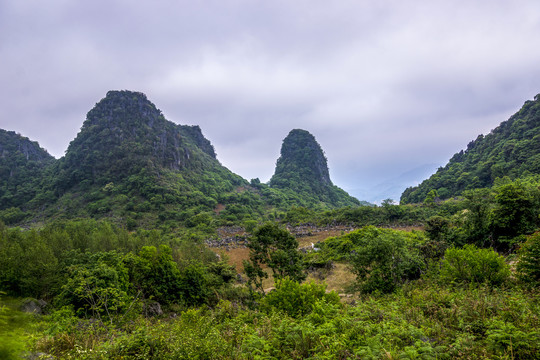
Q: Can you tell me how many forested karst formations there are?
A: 4